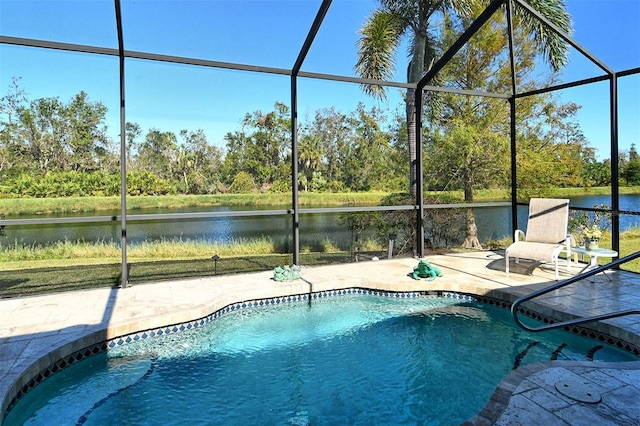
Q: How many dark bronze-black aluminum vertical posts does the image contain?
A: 5